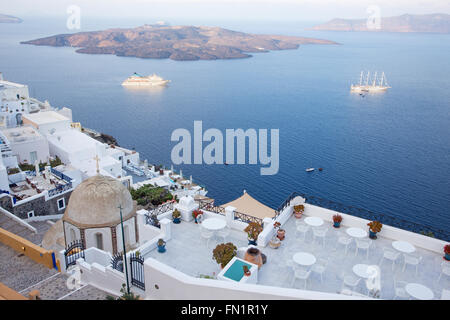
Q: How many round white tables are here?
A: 7